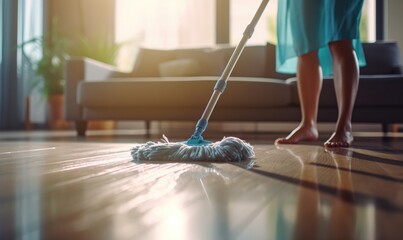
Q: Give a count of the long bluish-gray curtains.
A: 1